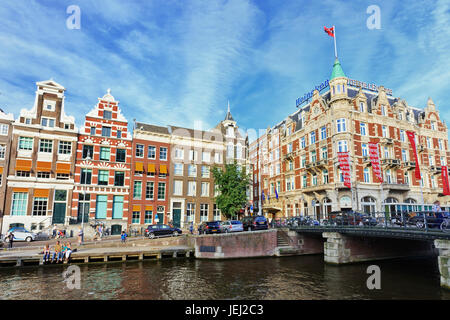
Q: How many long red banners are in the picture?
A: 4